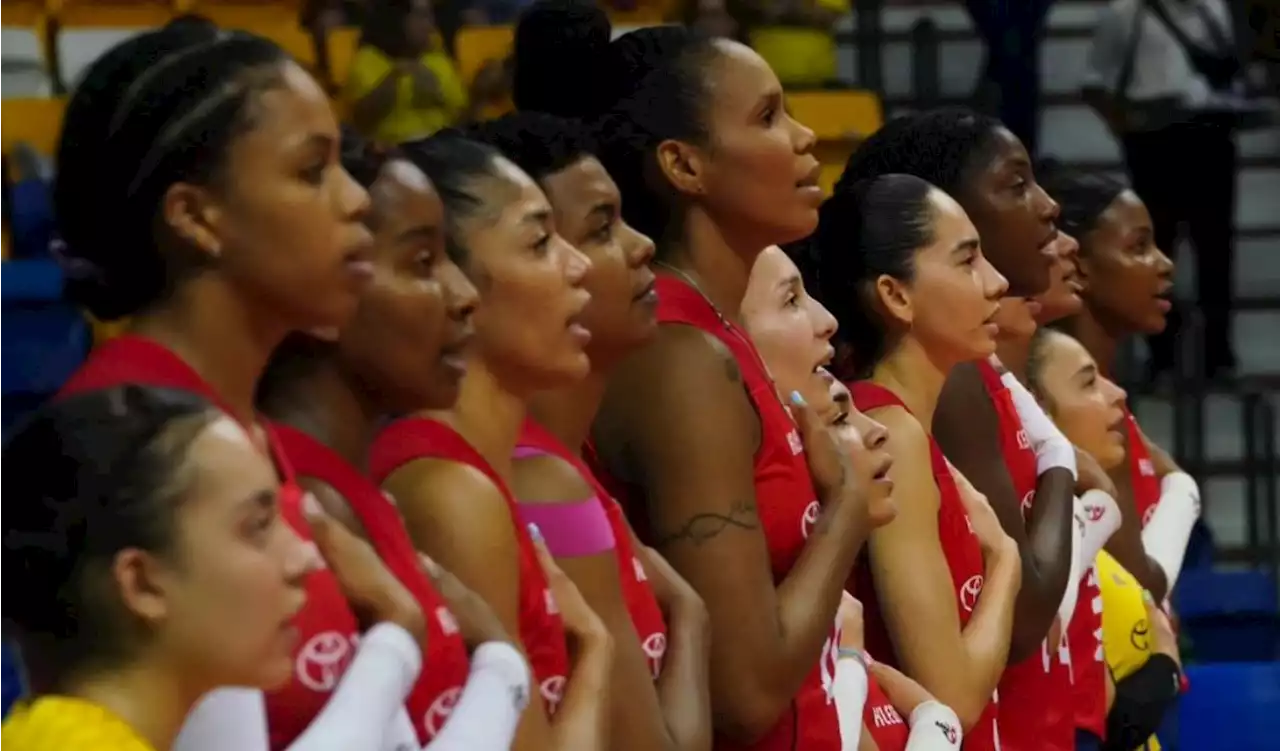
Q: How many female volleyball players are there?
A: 14